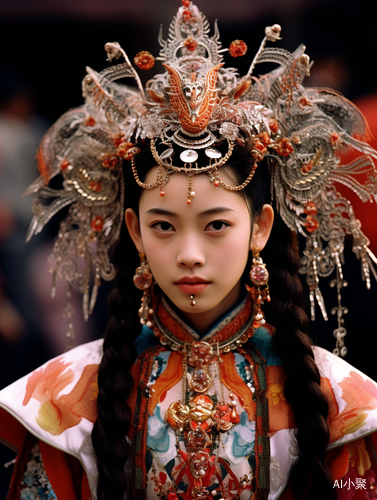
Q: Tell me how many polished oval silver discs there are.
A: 3